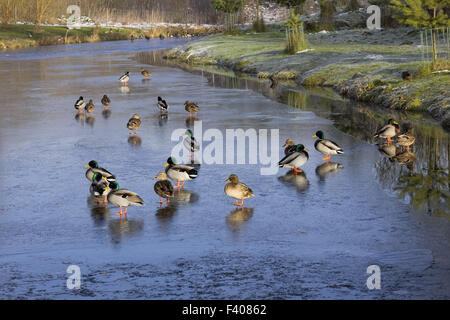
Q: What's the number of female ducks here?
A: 9